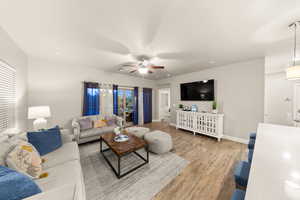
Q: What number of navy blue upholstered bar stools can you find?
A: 3